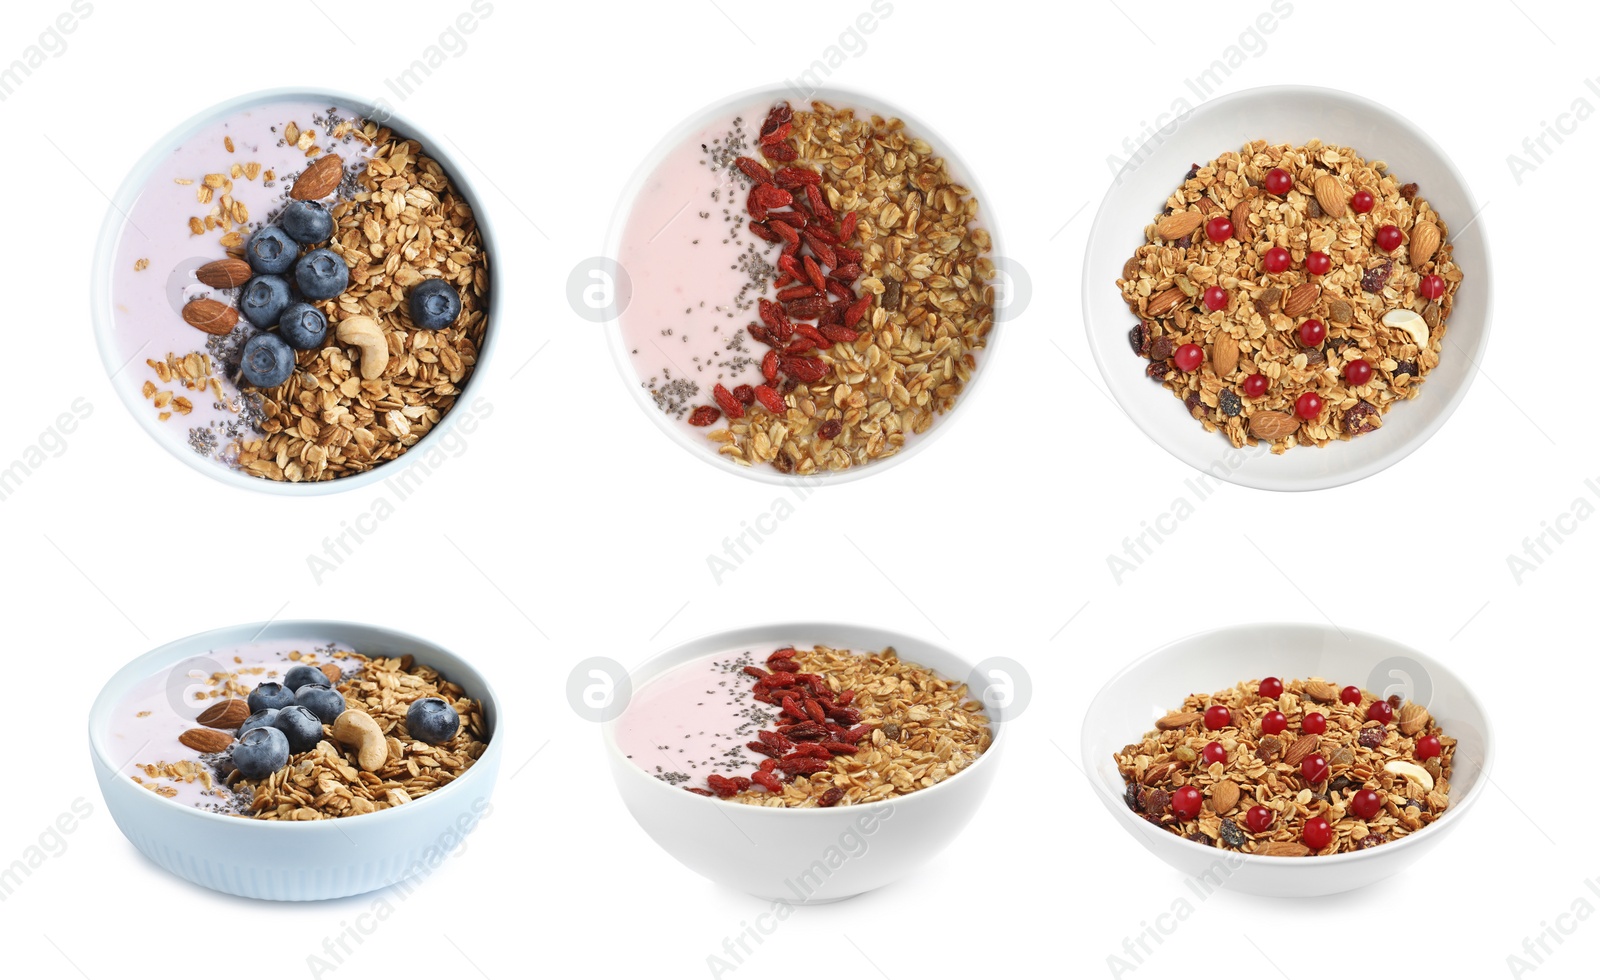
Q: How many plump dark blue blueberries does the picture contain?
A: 14